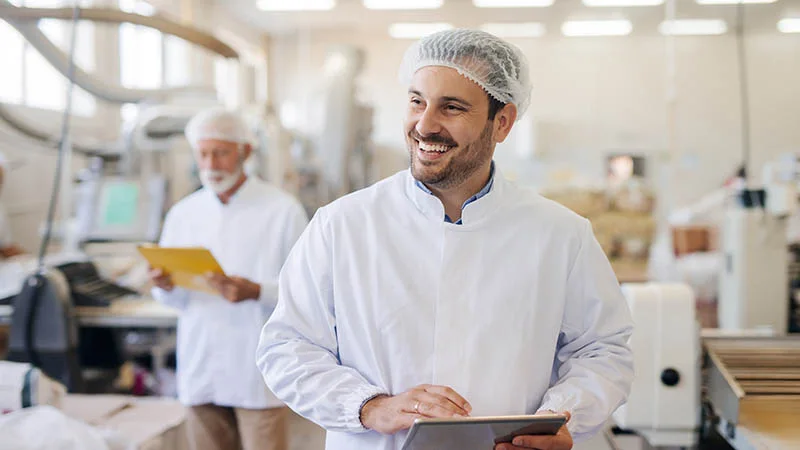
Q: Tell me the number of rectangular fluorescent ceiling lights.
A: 10